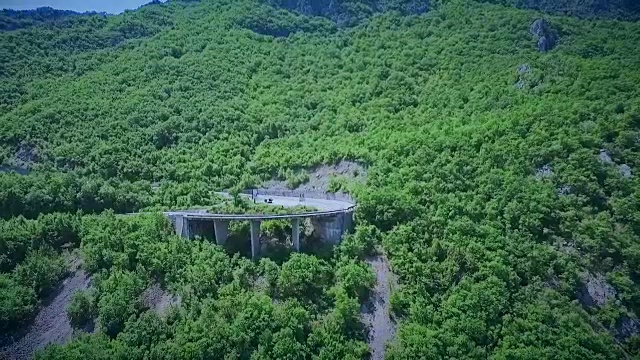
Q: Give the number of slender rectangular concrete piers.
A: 3